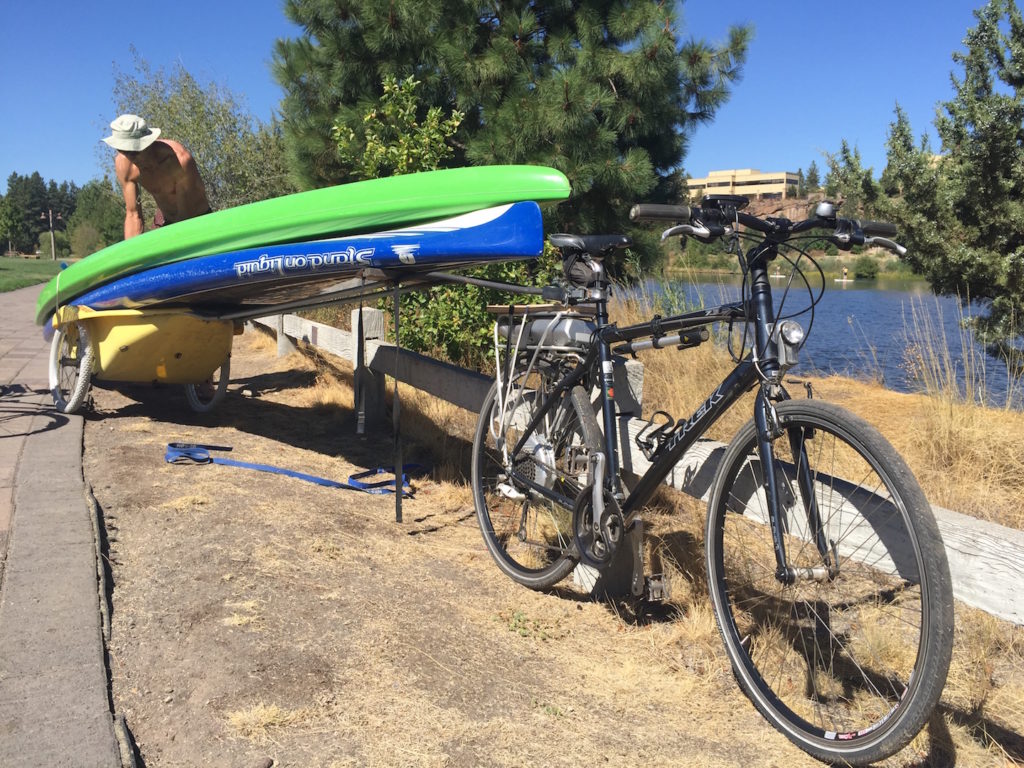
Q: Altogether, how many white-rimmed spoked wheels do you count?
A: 2